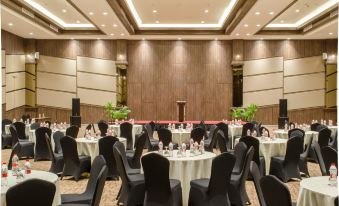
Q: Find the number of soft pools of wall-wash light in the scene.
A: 7